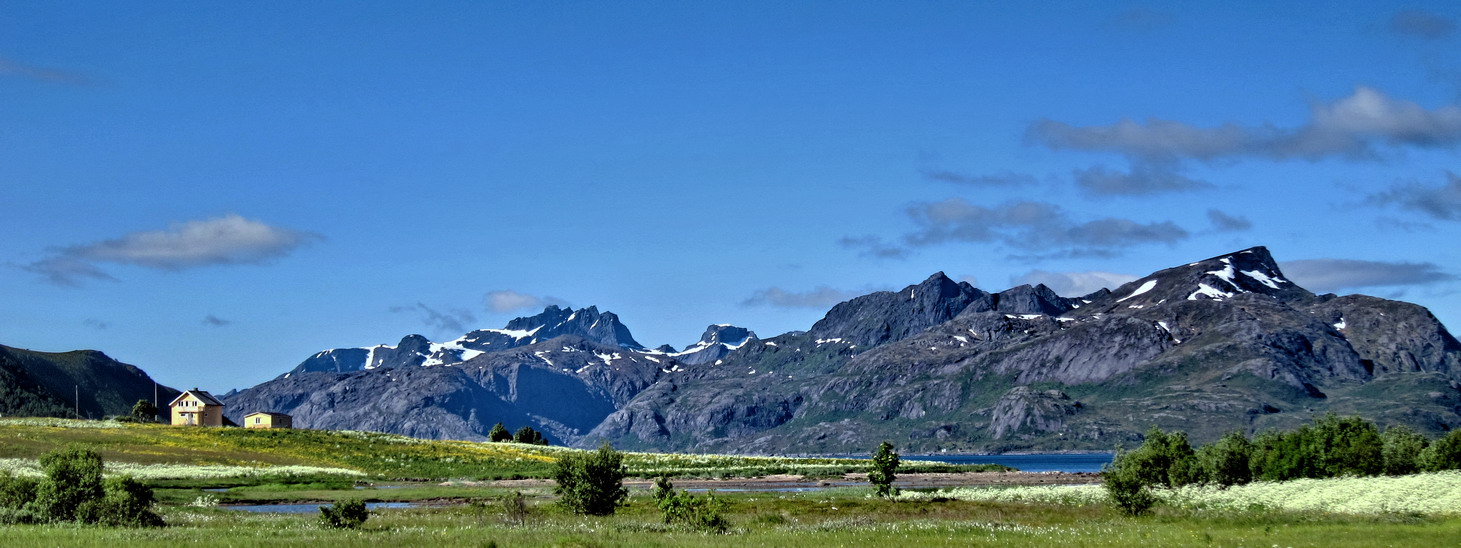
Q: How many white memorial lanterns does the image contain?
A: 0